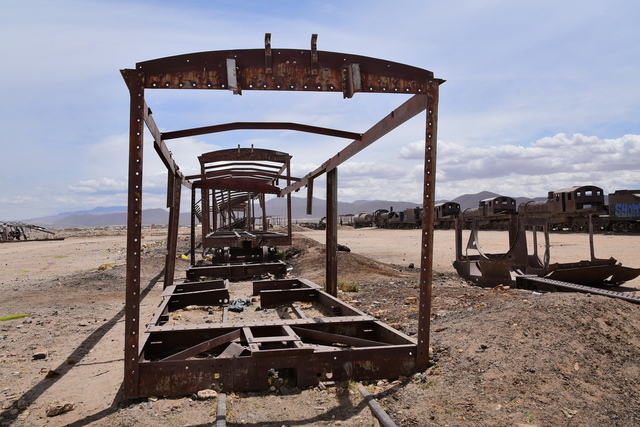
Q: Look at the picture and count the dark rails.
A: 2